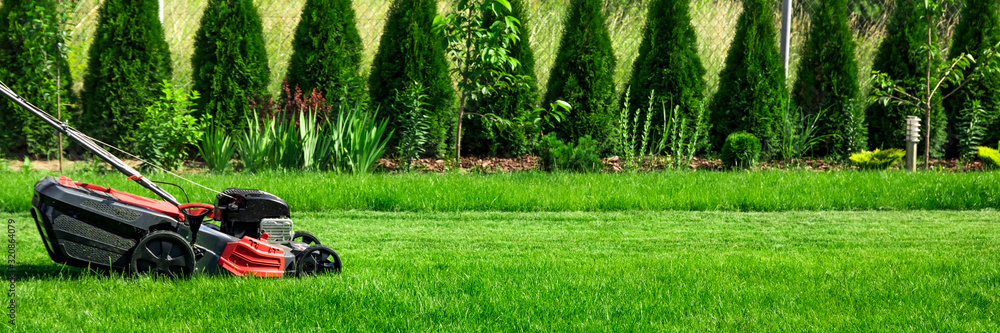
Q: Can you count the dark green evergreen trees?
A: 12